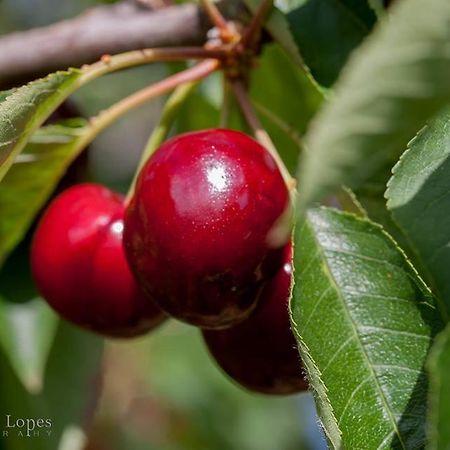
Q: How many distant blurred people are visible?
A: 0